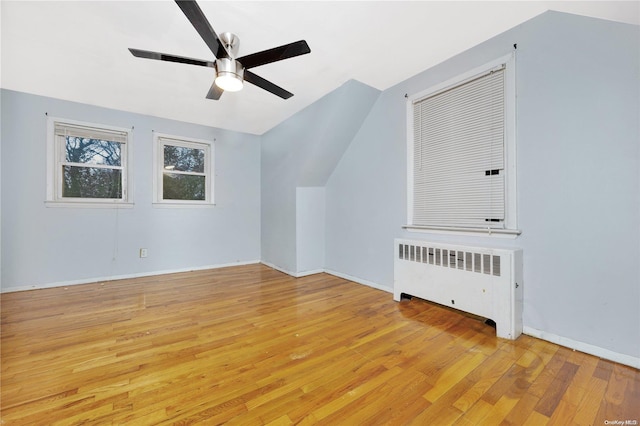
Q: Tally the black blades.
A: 5